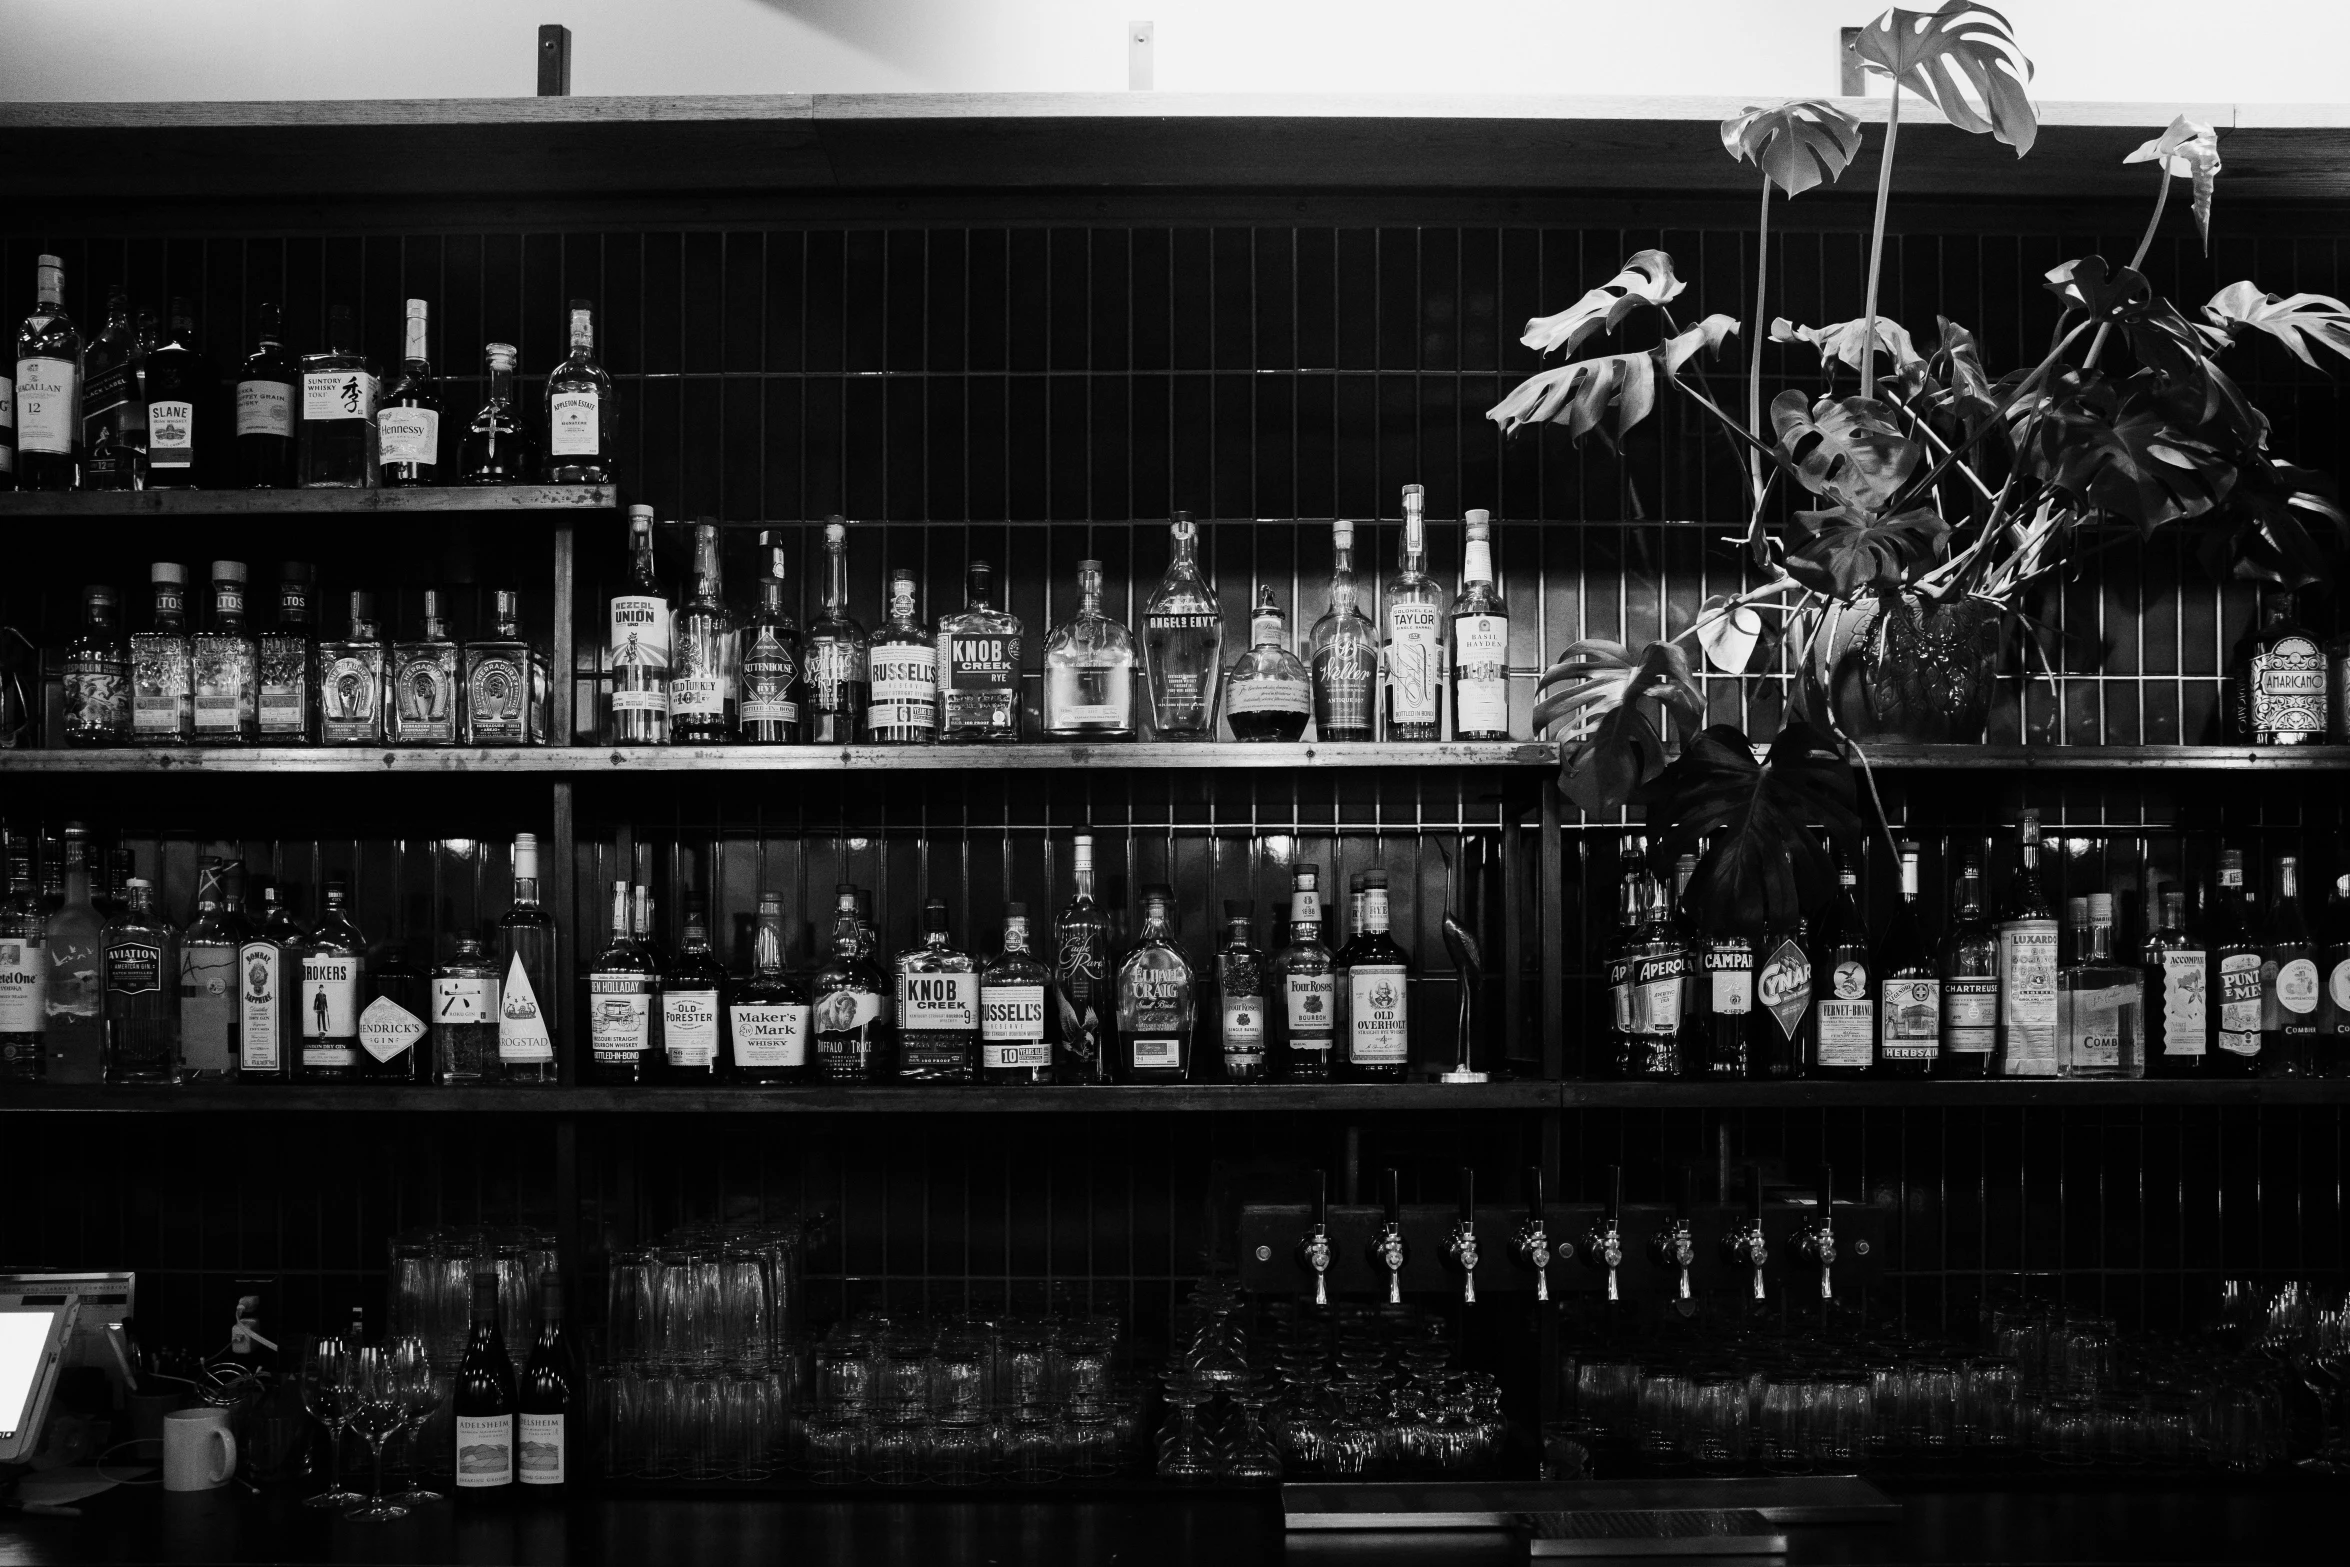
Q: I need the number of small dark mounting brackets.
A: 2